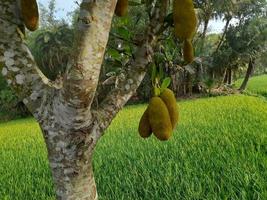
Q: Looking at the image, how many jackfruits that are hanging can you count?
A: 7